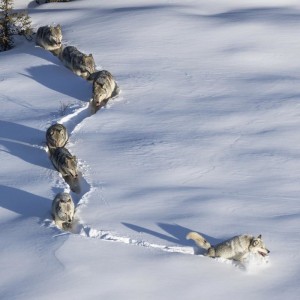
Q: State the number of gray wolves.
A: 7